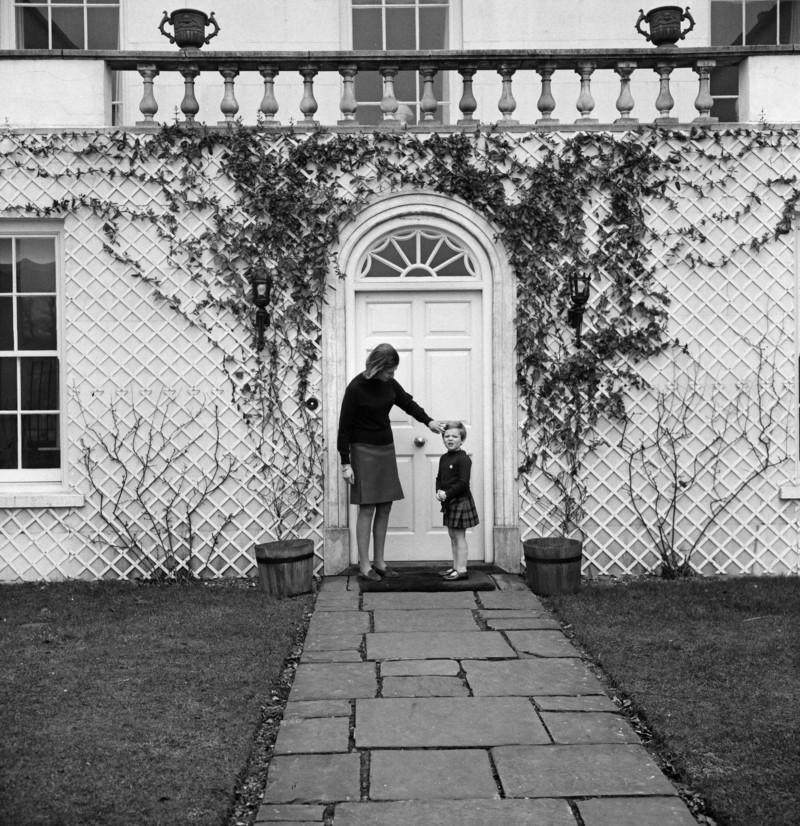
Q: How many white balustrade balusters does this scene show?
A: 15